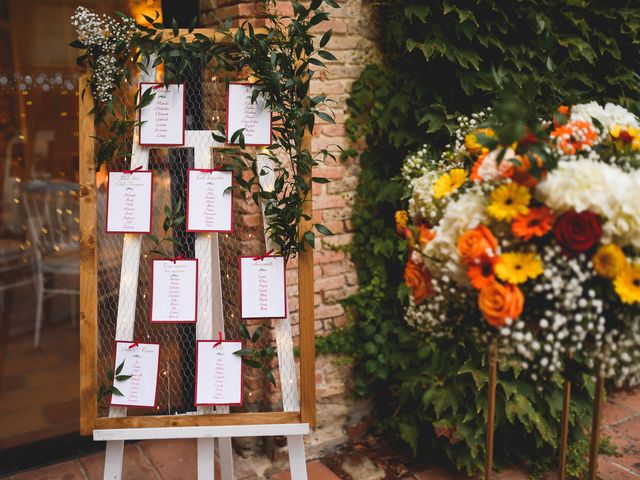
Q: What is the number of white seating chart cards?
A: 8